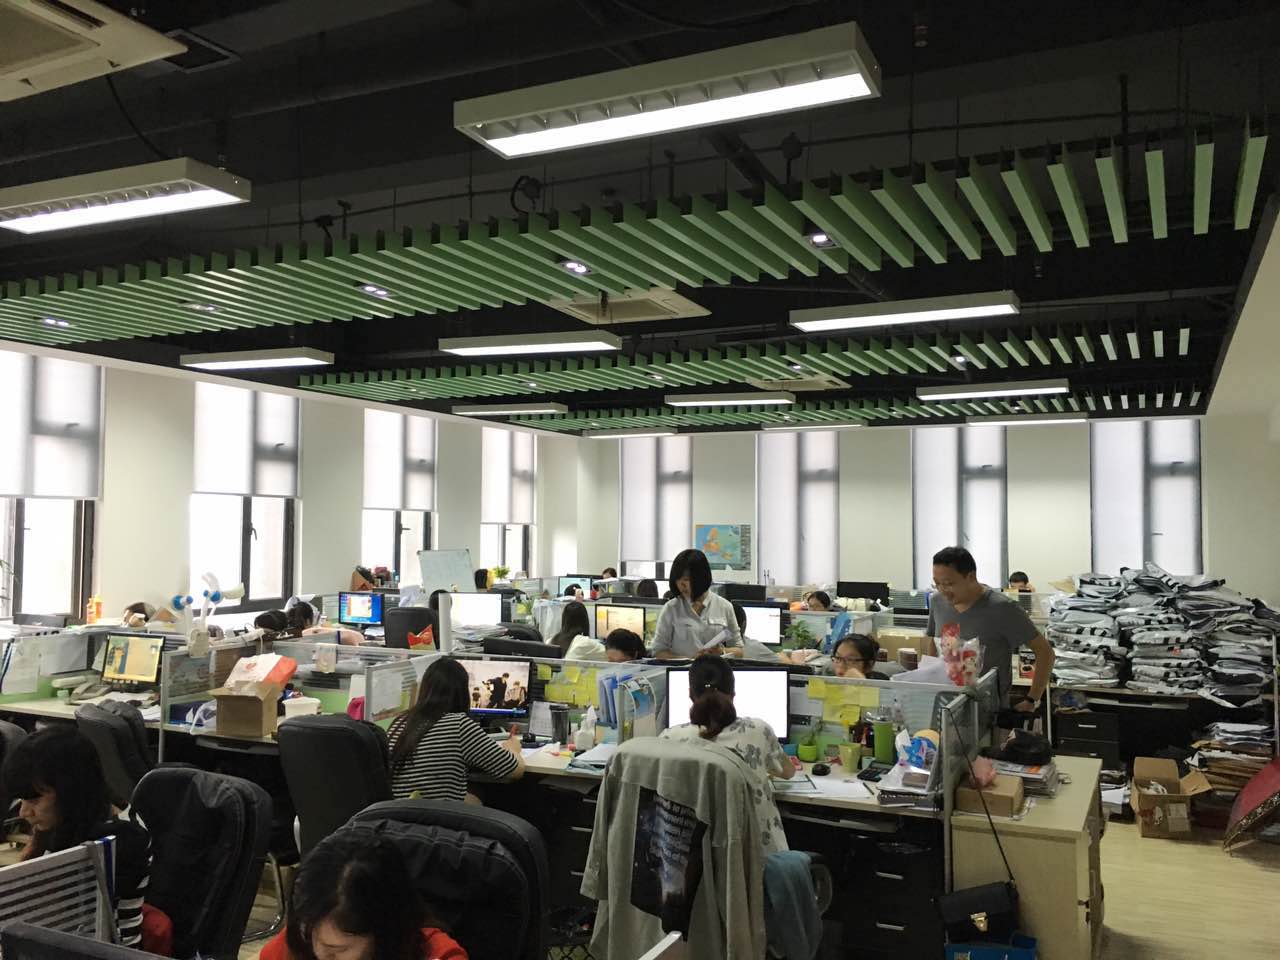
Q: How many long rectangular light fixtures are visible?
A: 11